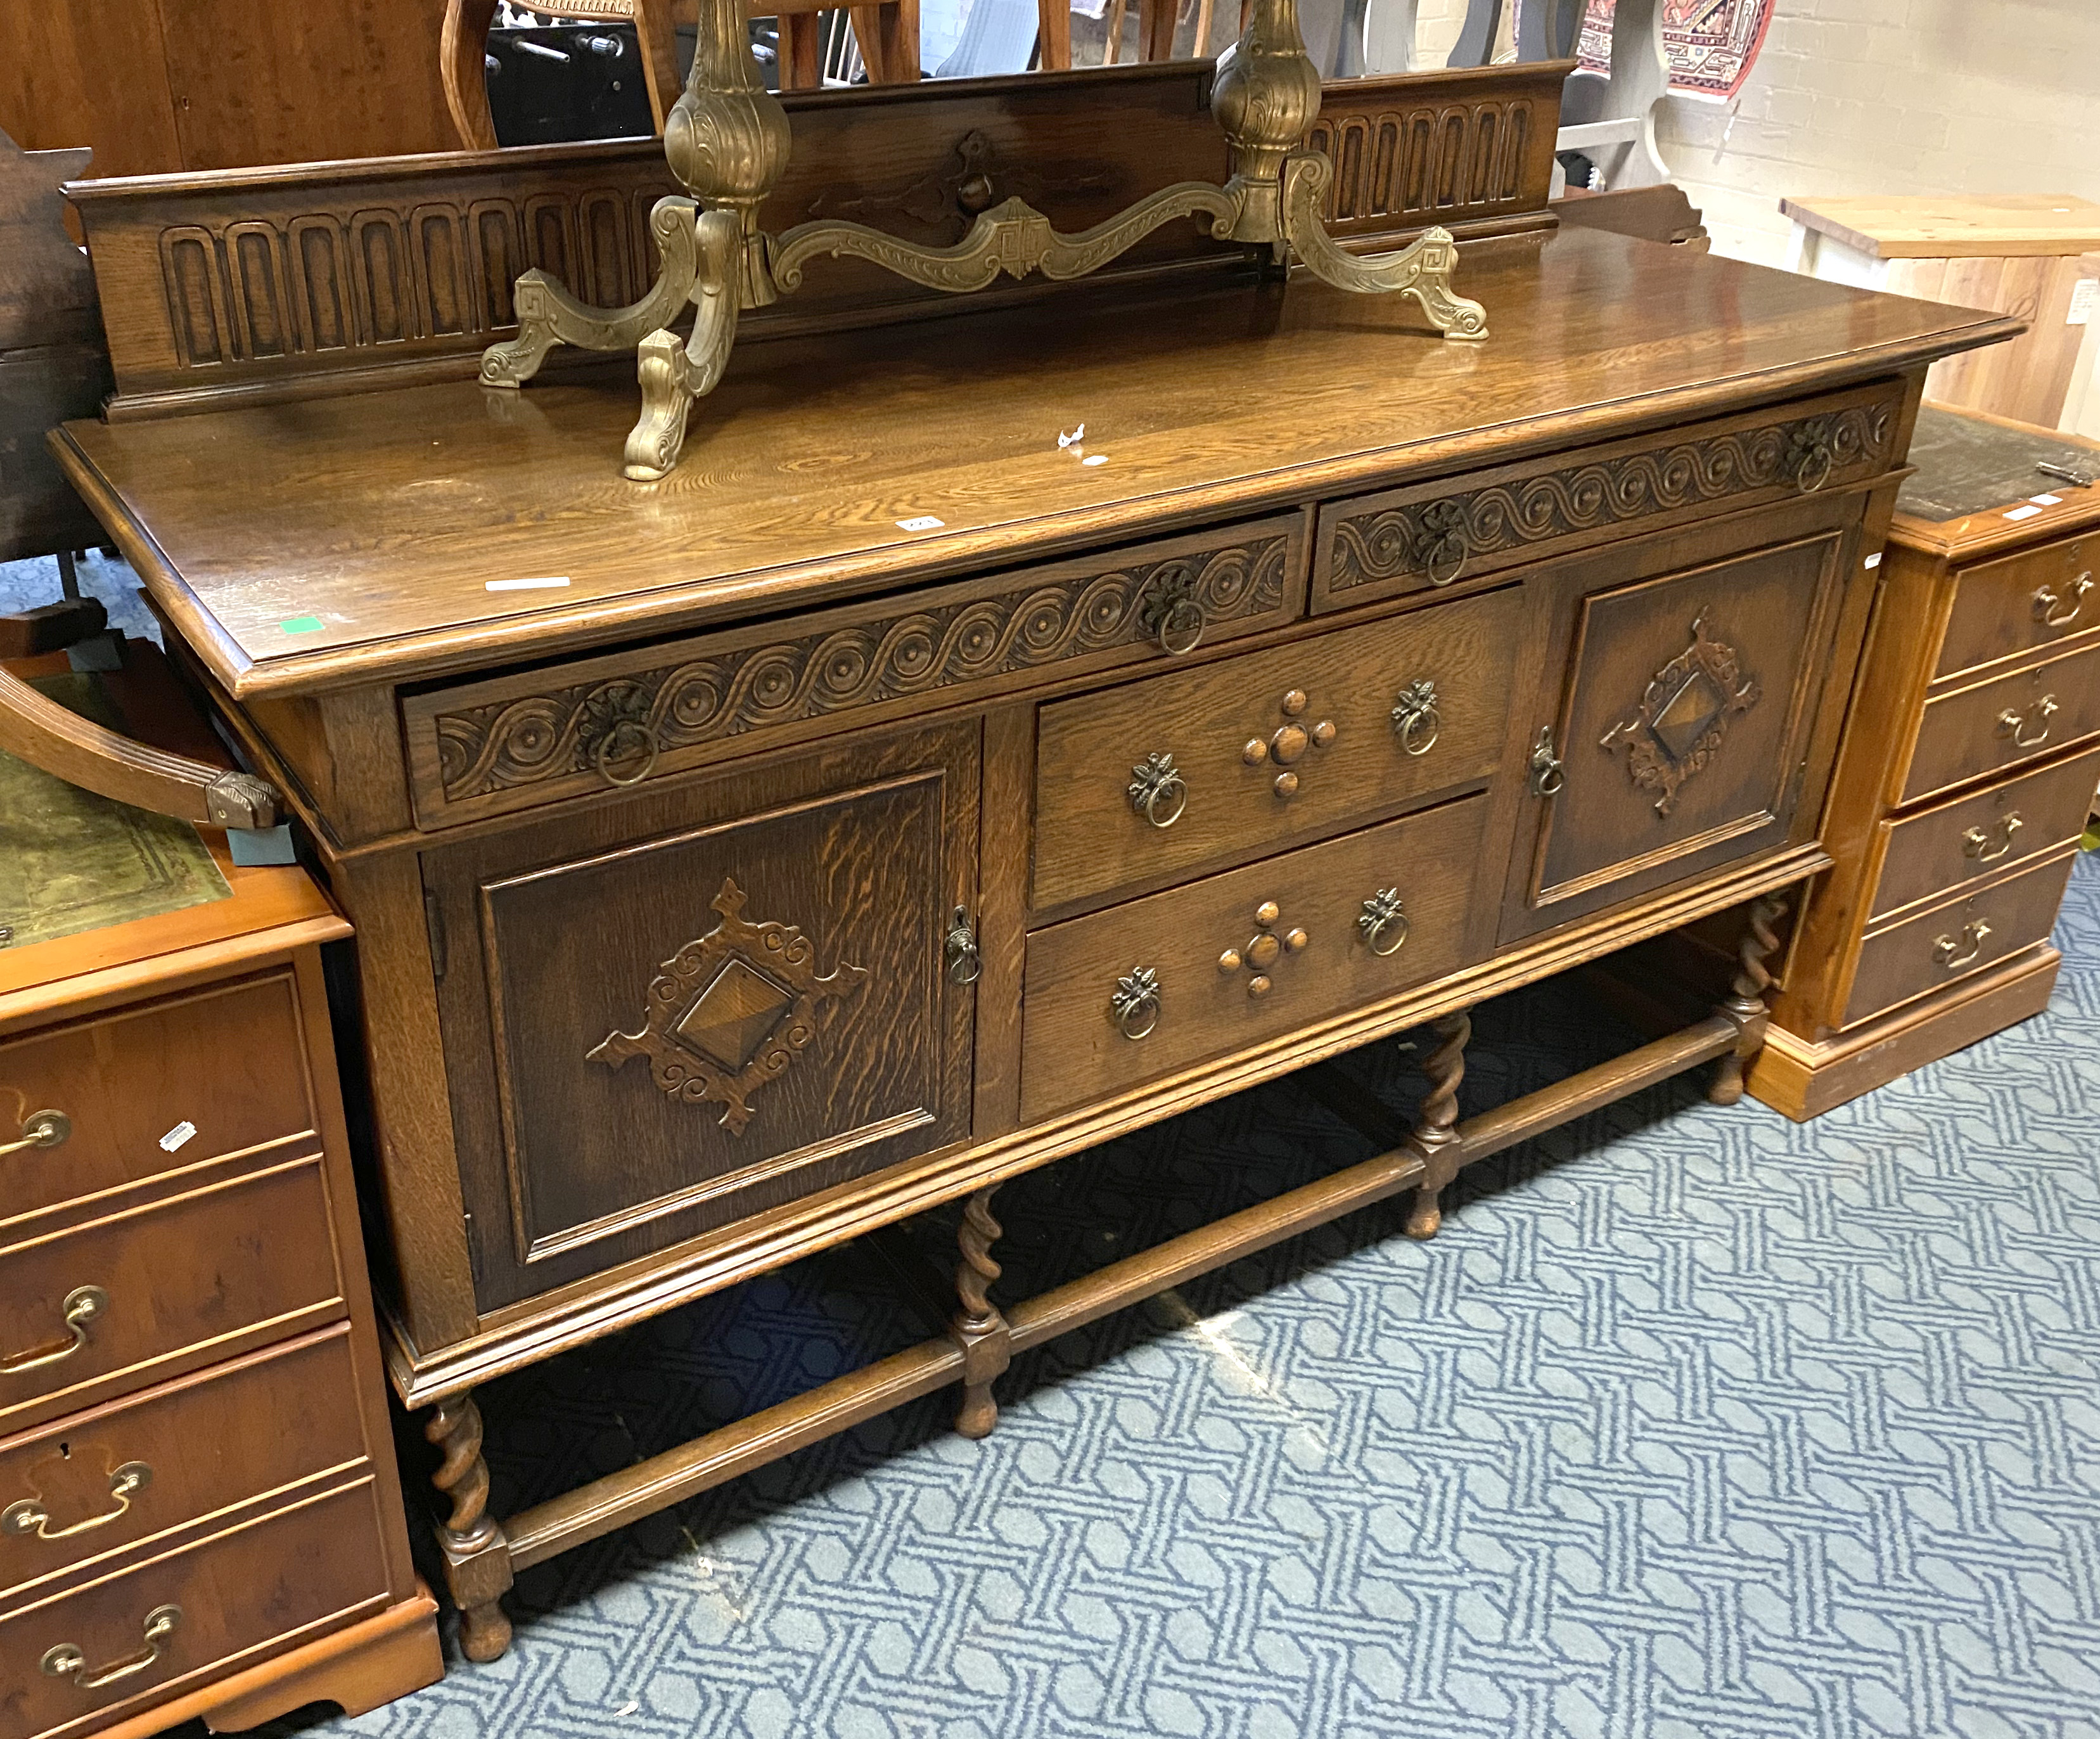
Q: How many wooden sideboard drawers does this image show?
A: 4